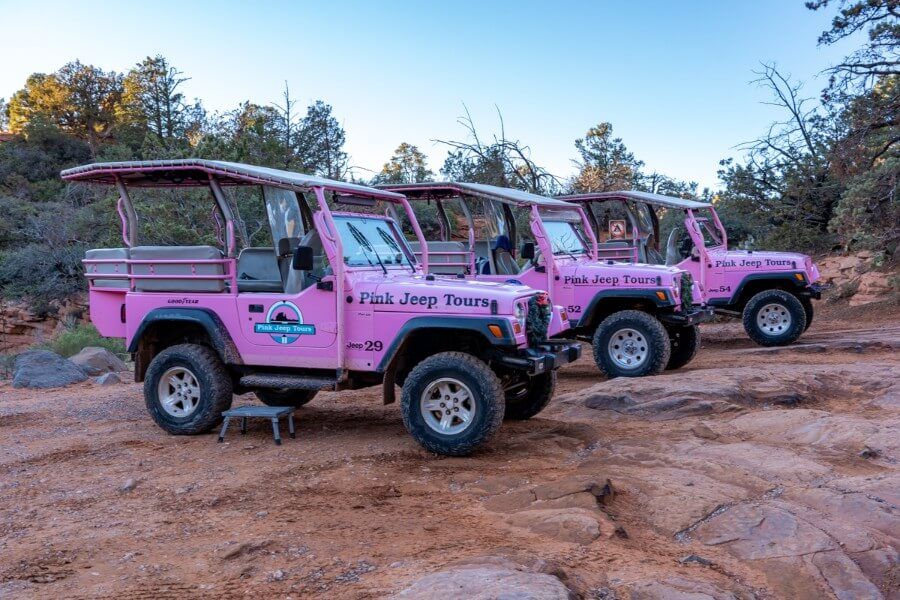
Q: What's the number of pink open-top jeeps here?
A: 3